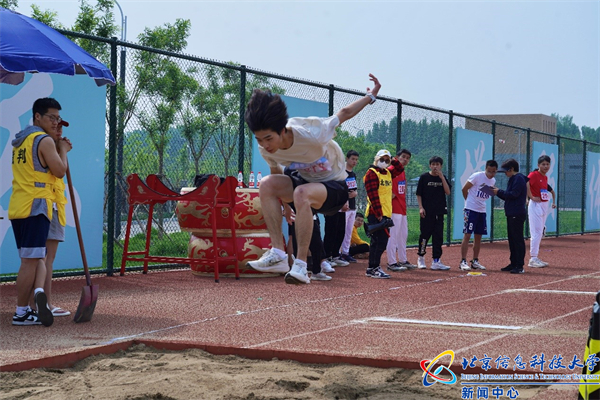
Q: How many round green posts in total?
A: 9